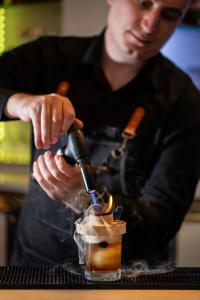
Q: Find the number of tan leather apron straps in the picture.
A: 2